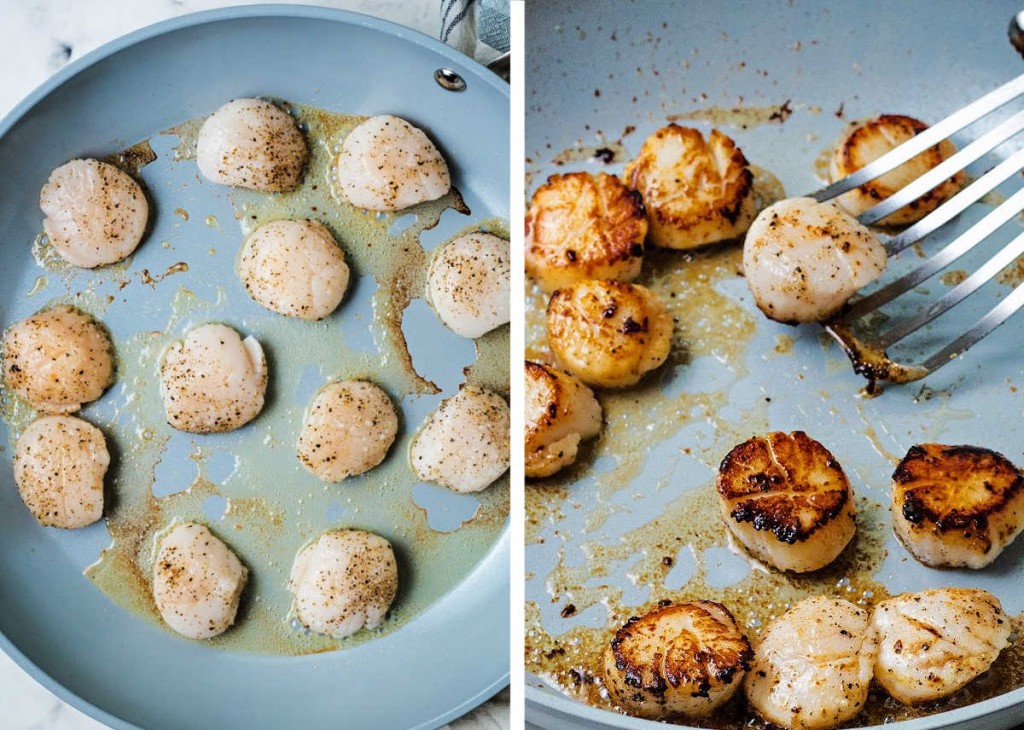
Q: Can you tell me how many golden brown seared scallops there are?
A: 8